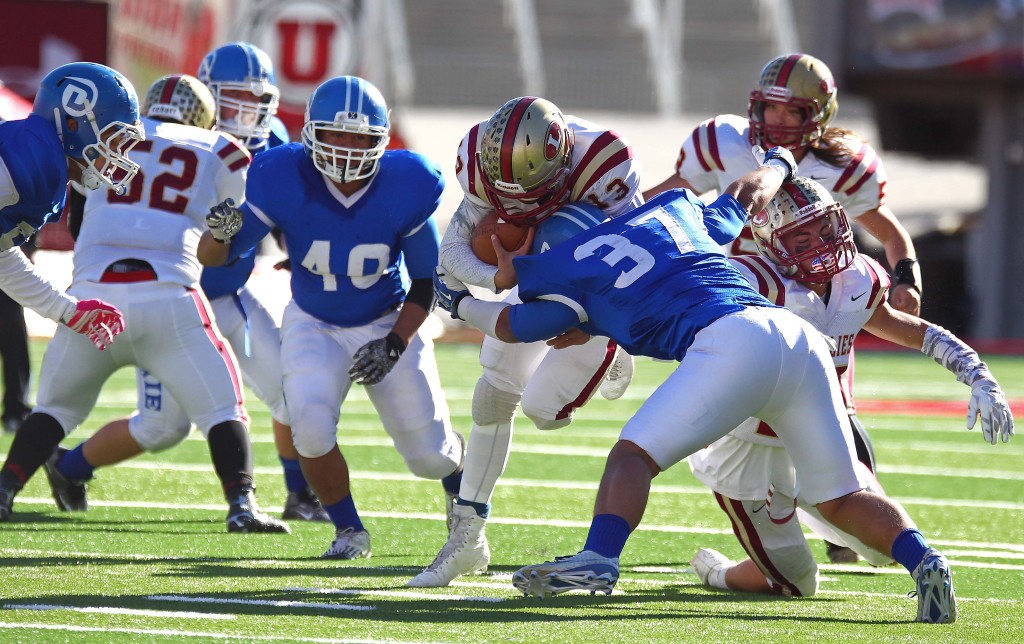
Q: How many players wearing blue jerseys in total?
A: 4